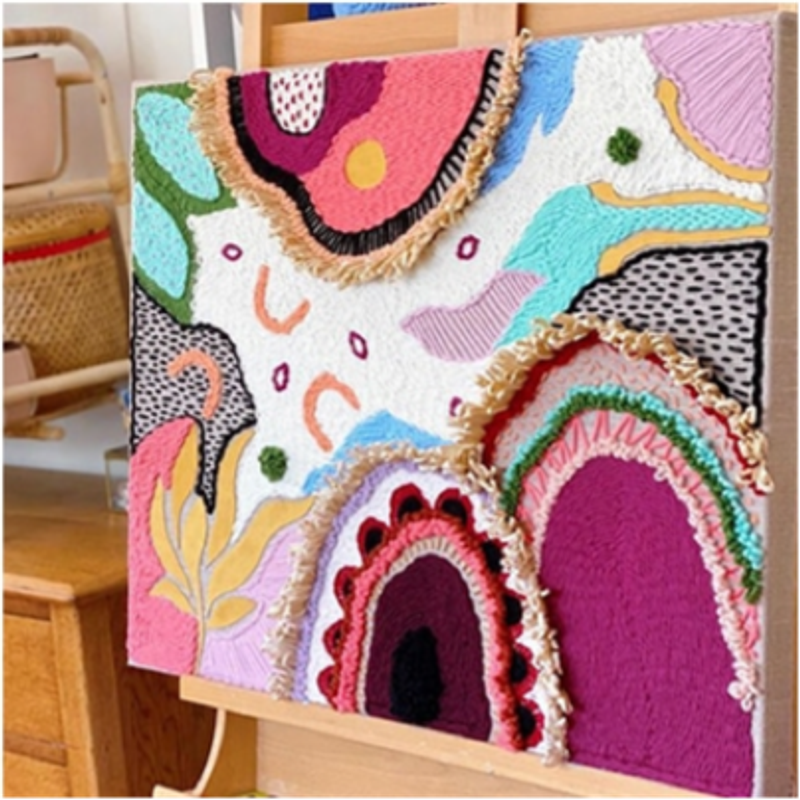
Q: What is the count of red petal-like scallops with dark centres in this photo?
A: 10